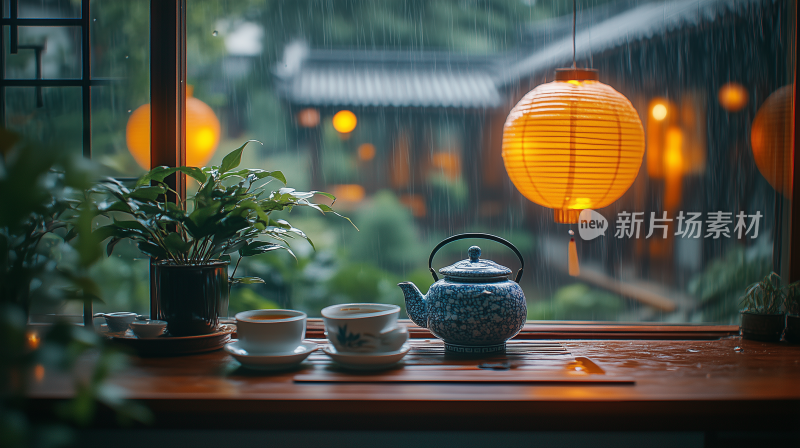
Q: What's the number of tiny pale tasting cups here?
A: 2